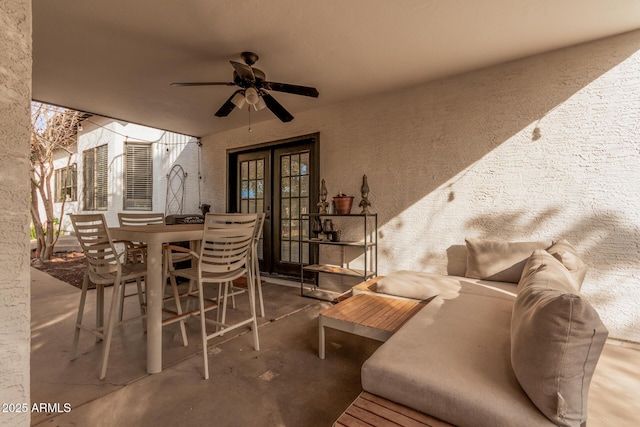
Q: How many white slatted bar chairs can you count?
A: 4